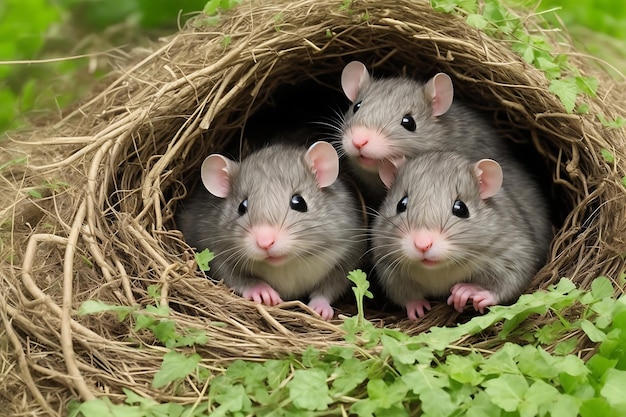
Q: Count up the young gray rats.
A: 3